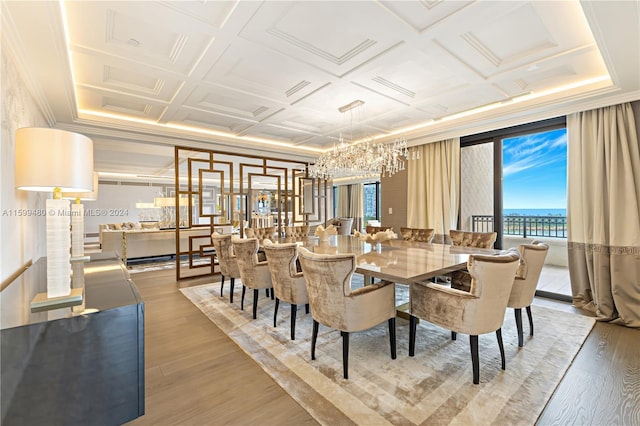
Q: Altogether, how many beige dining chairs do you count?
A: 11